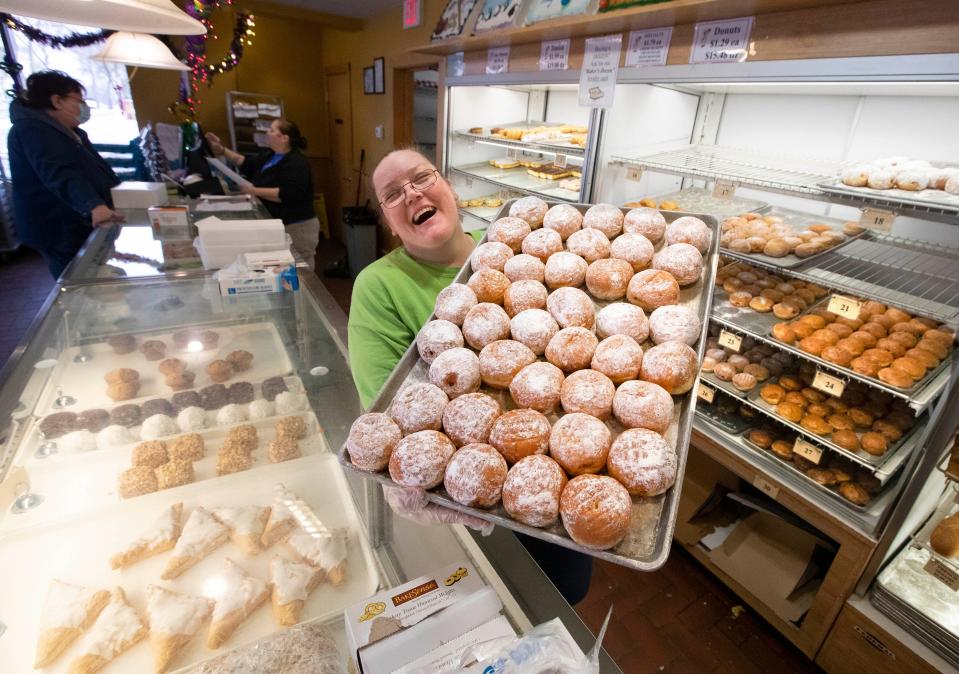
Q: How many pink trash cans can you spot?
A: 0